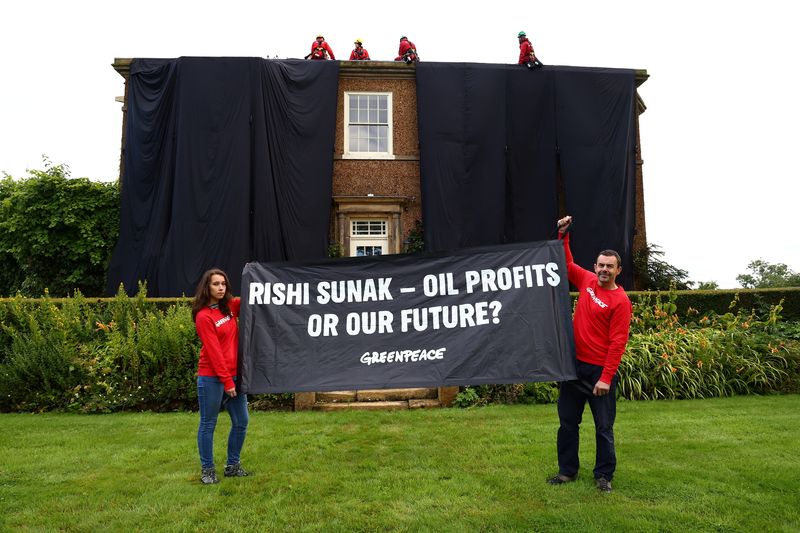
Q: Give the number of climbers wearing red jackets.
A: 4